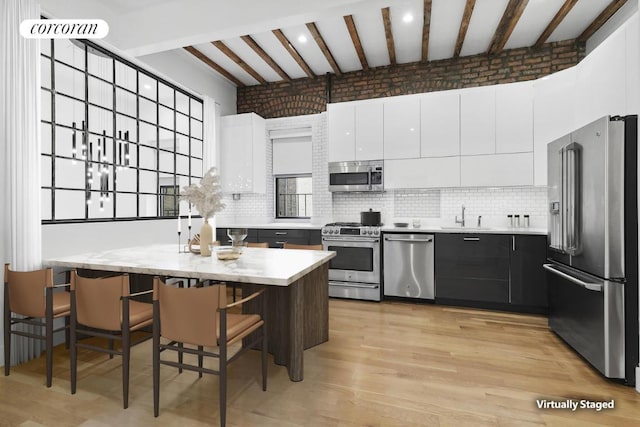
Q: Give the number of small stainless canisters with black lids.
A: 3